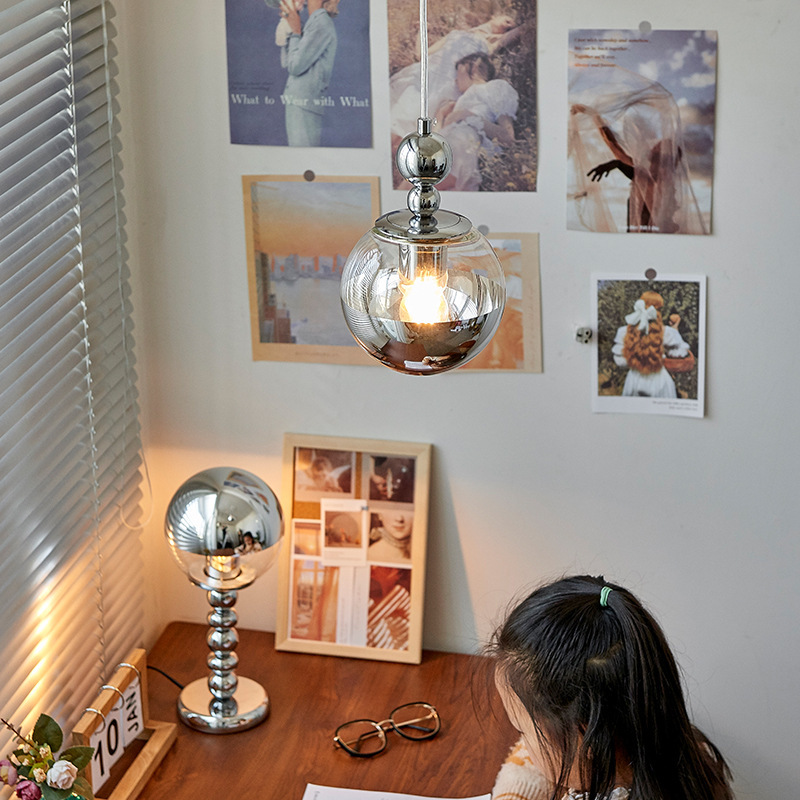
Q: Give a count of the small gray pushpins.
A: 4